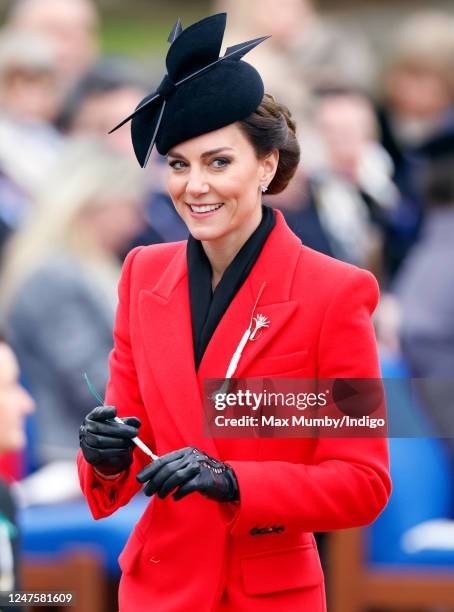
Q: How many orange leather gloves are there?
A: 0